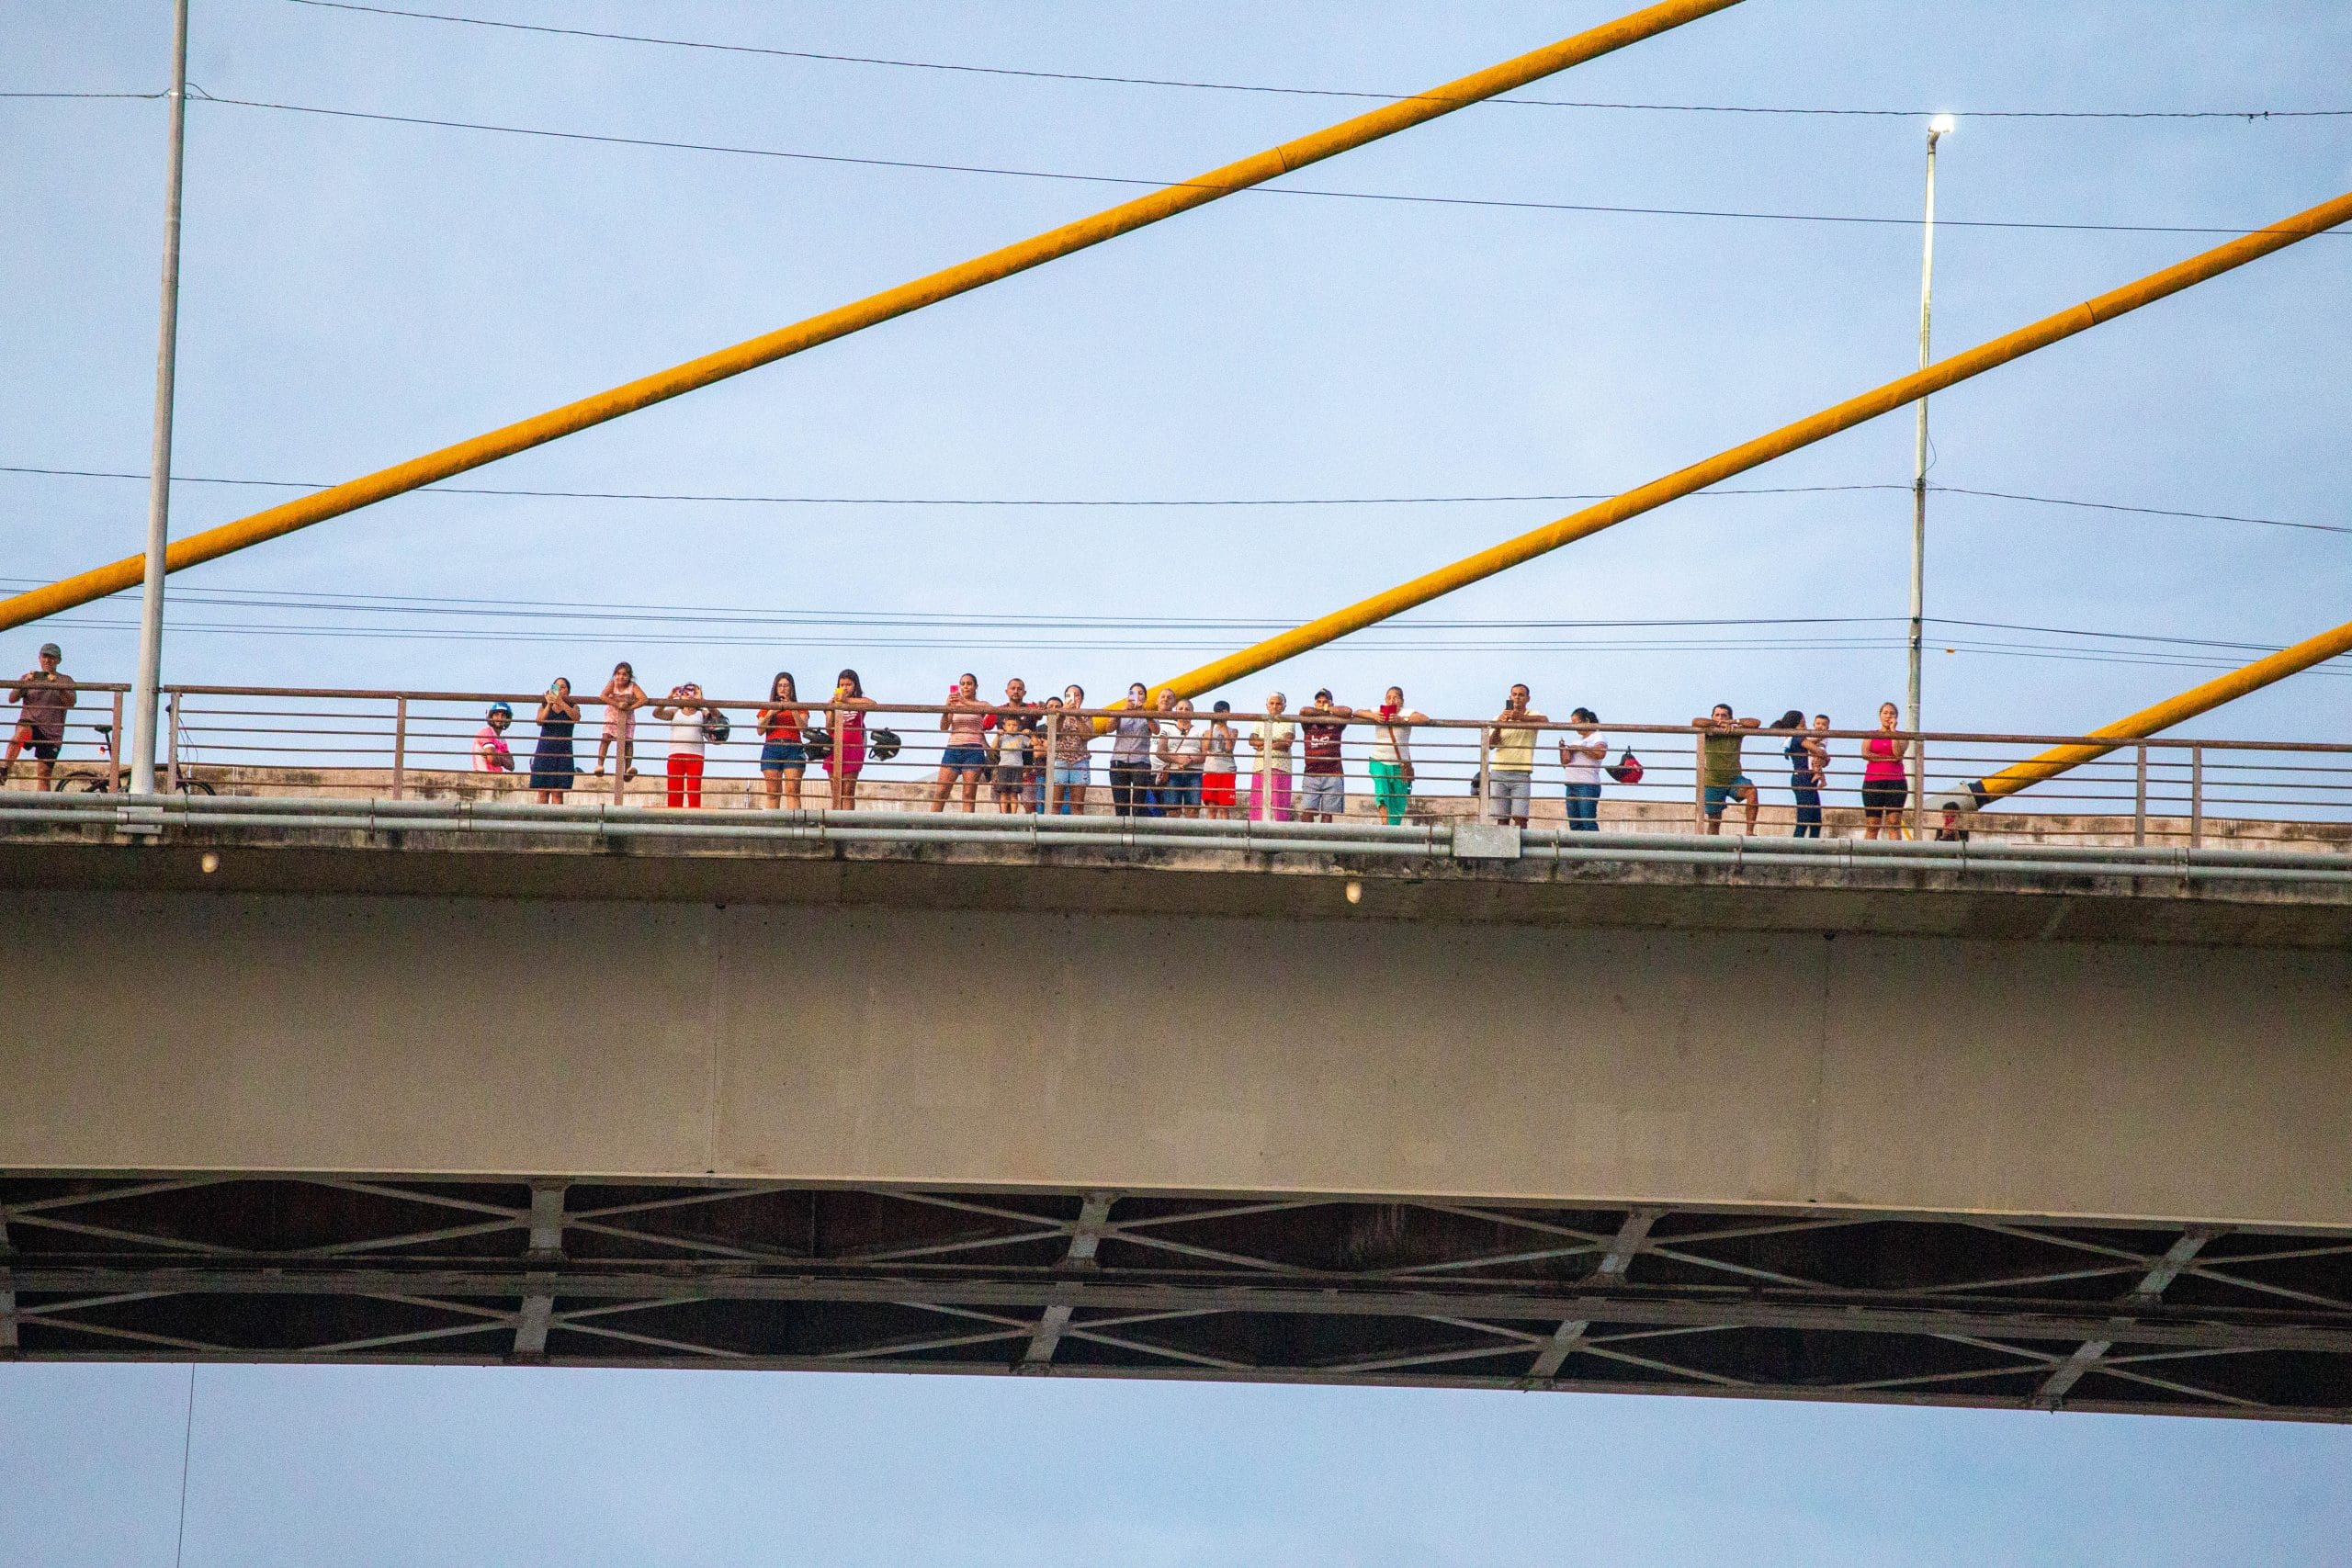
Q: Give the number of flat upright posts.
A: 12